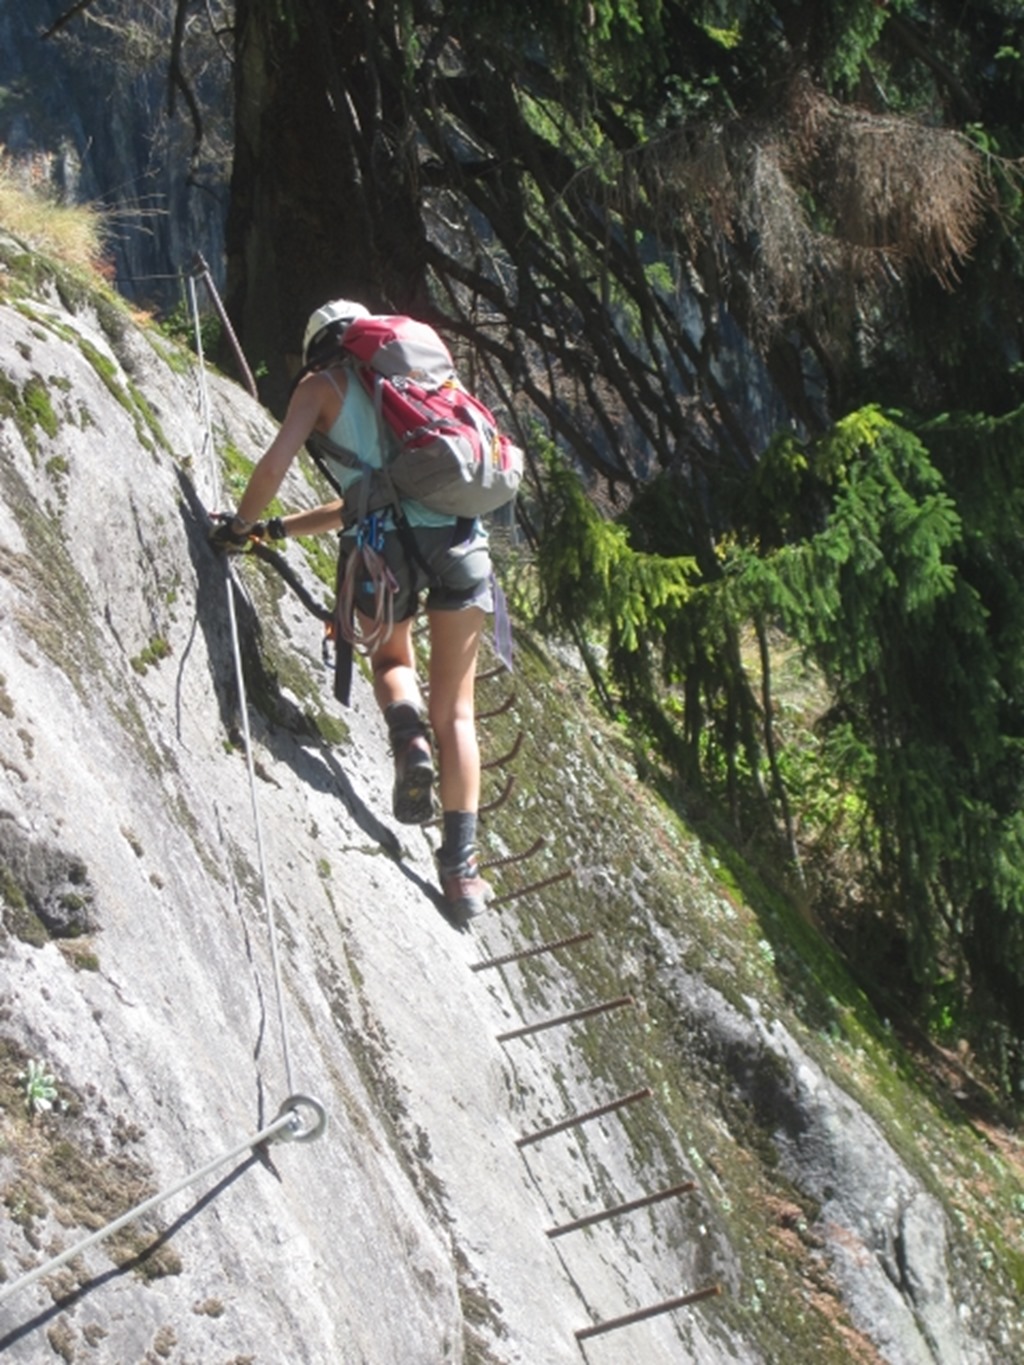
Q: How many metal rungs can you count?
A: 11